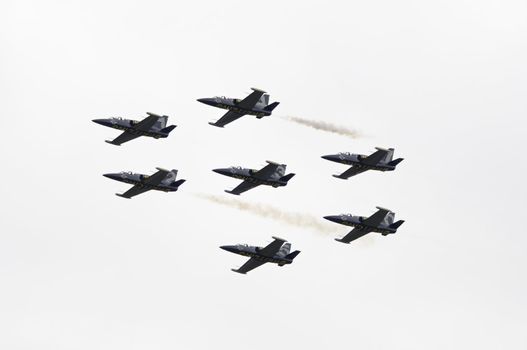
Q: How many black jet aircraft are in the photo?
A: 7